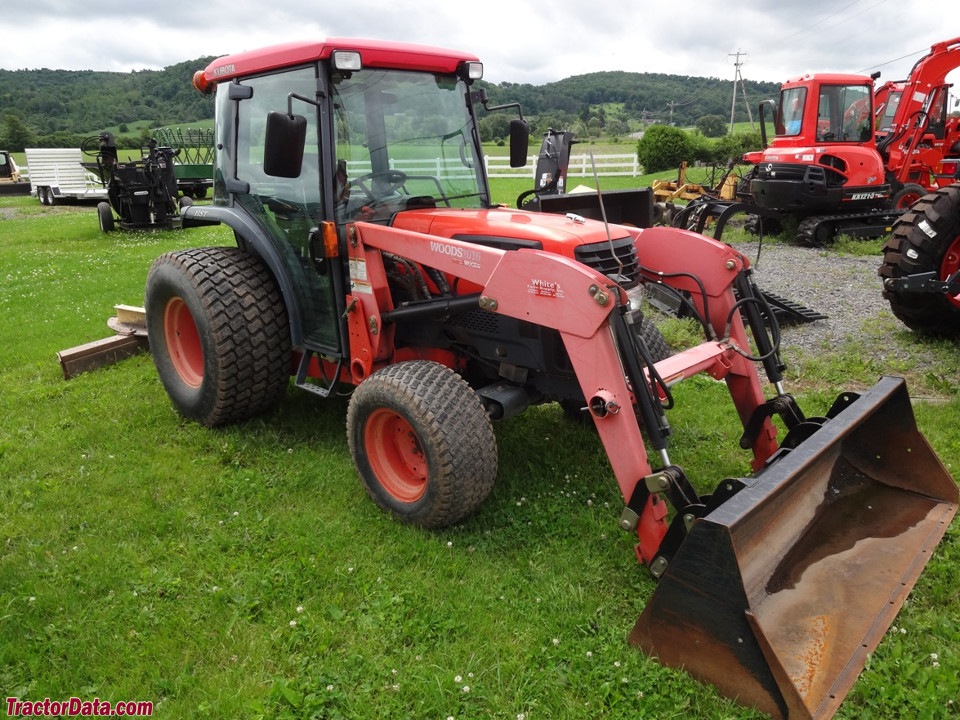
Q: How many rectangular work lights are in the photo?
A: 2